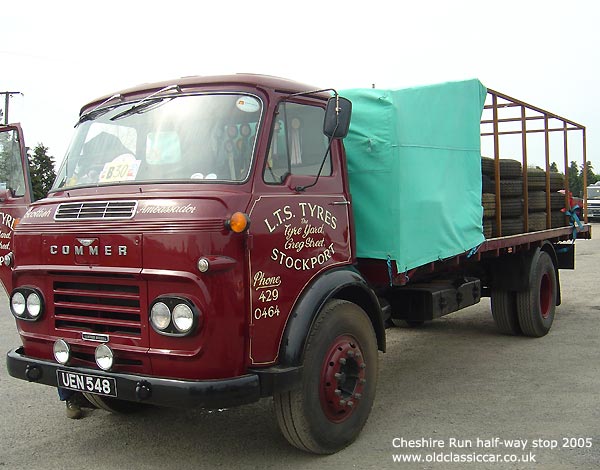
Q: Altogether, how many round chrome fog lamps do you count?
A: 2